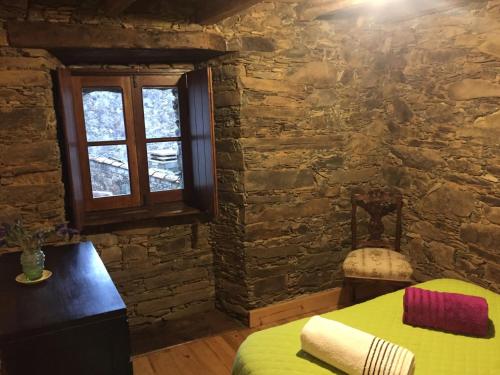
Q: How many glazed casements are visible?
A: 2